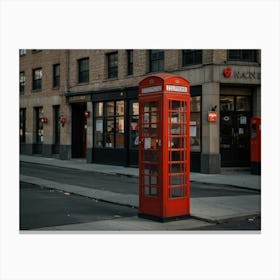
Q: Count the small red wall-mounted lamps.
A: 3